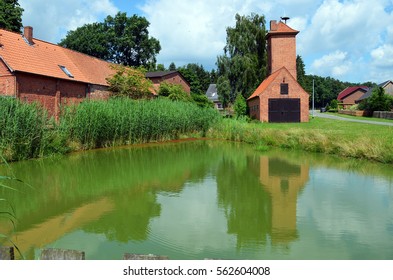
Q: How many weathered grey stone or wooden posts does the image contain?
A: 3